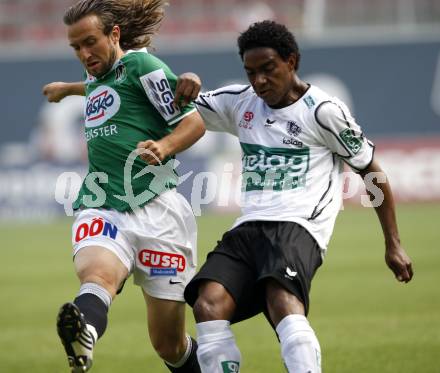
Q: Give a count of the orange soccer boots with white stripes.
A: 0